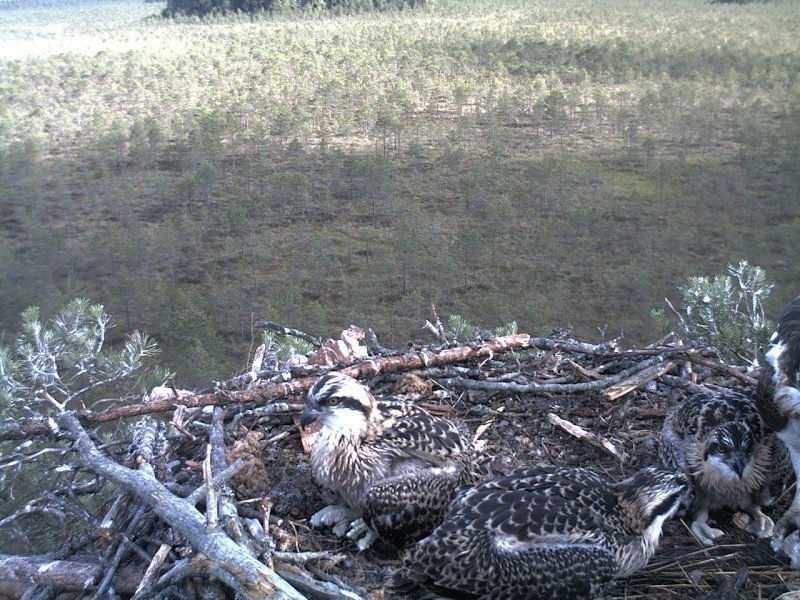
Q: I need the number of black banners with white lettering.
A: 0